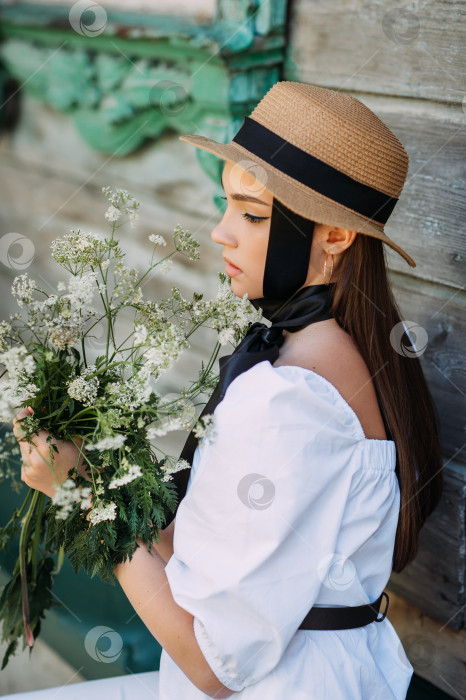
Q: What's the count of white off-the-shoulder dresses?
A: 1